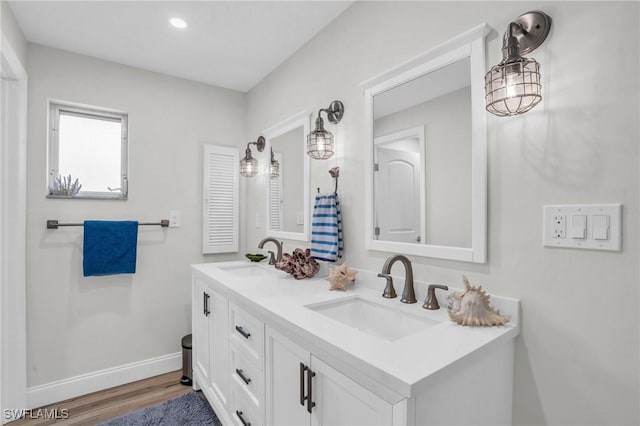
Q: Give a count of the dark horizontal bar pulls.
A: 3